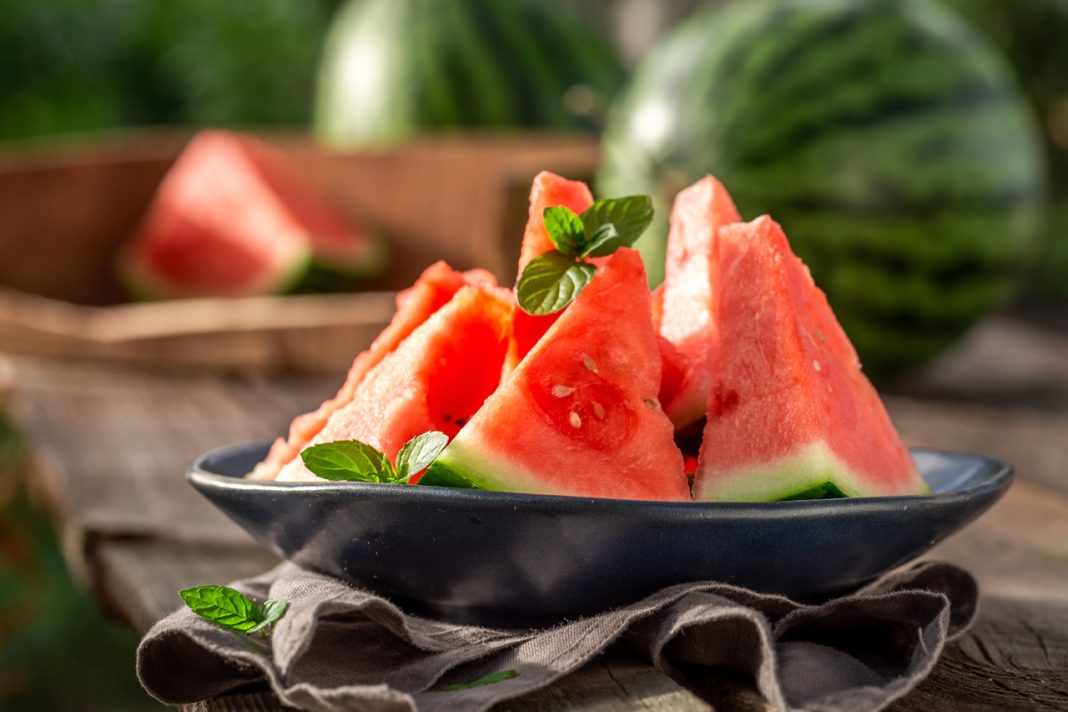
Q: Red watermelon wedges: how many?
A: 7